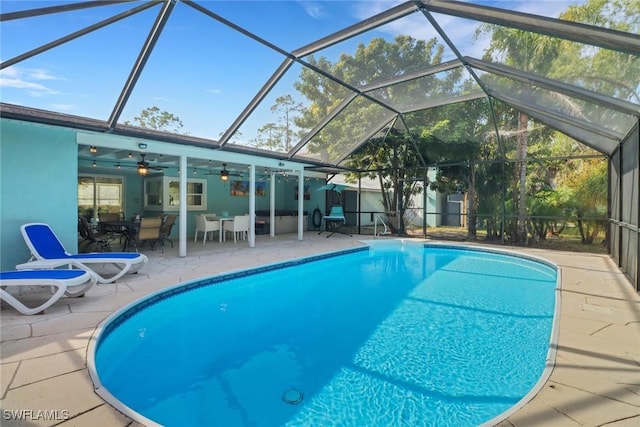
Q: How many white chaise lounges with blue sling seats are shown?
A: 2